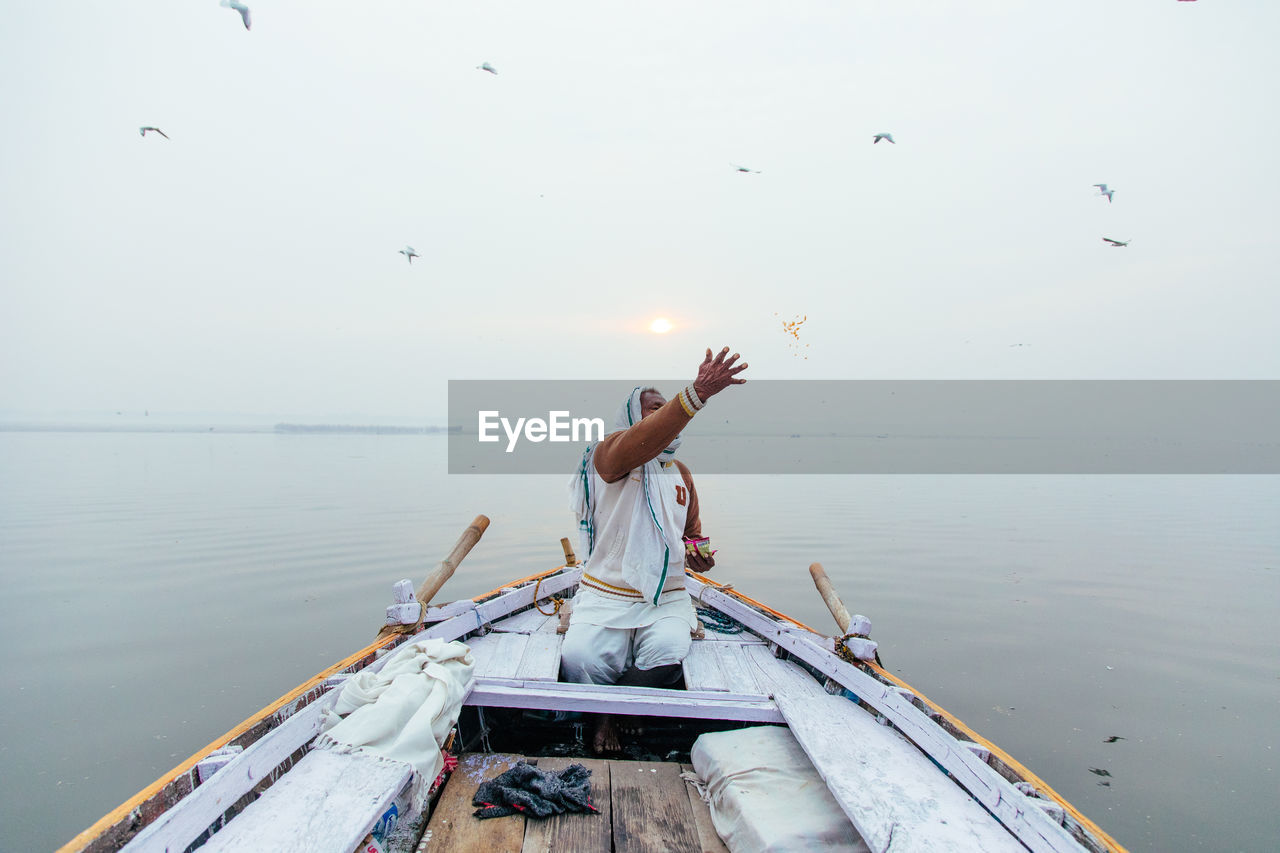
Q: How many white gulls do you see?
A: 8